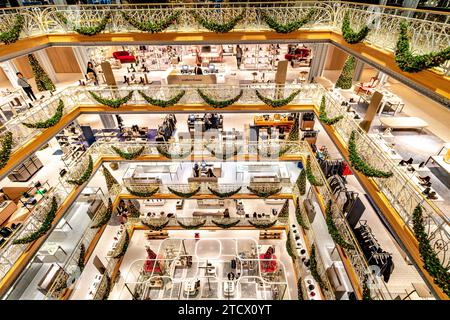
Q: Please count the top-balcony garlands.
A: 7